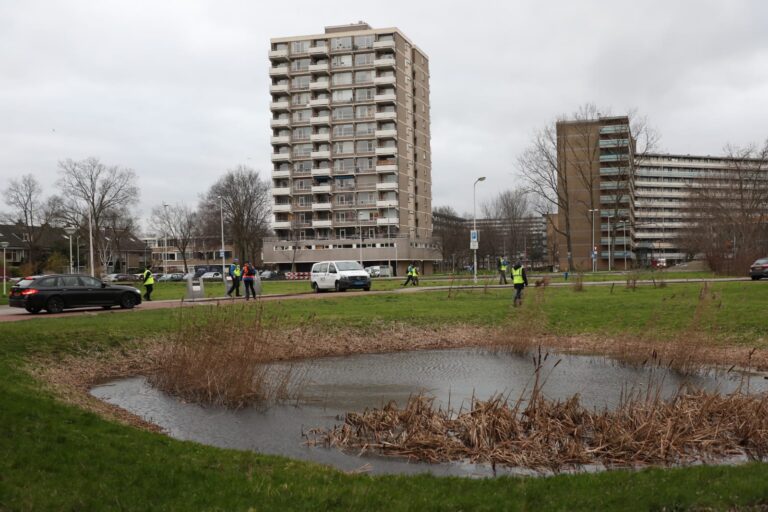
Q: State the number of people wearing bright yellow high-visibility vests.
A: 6